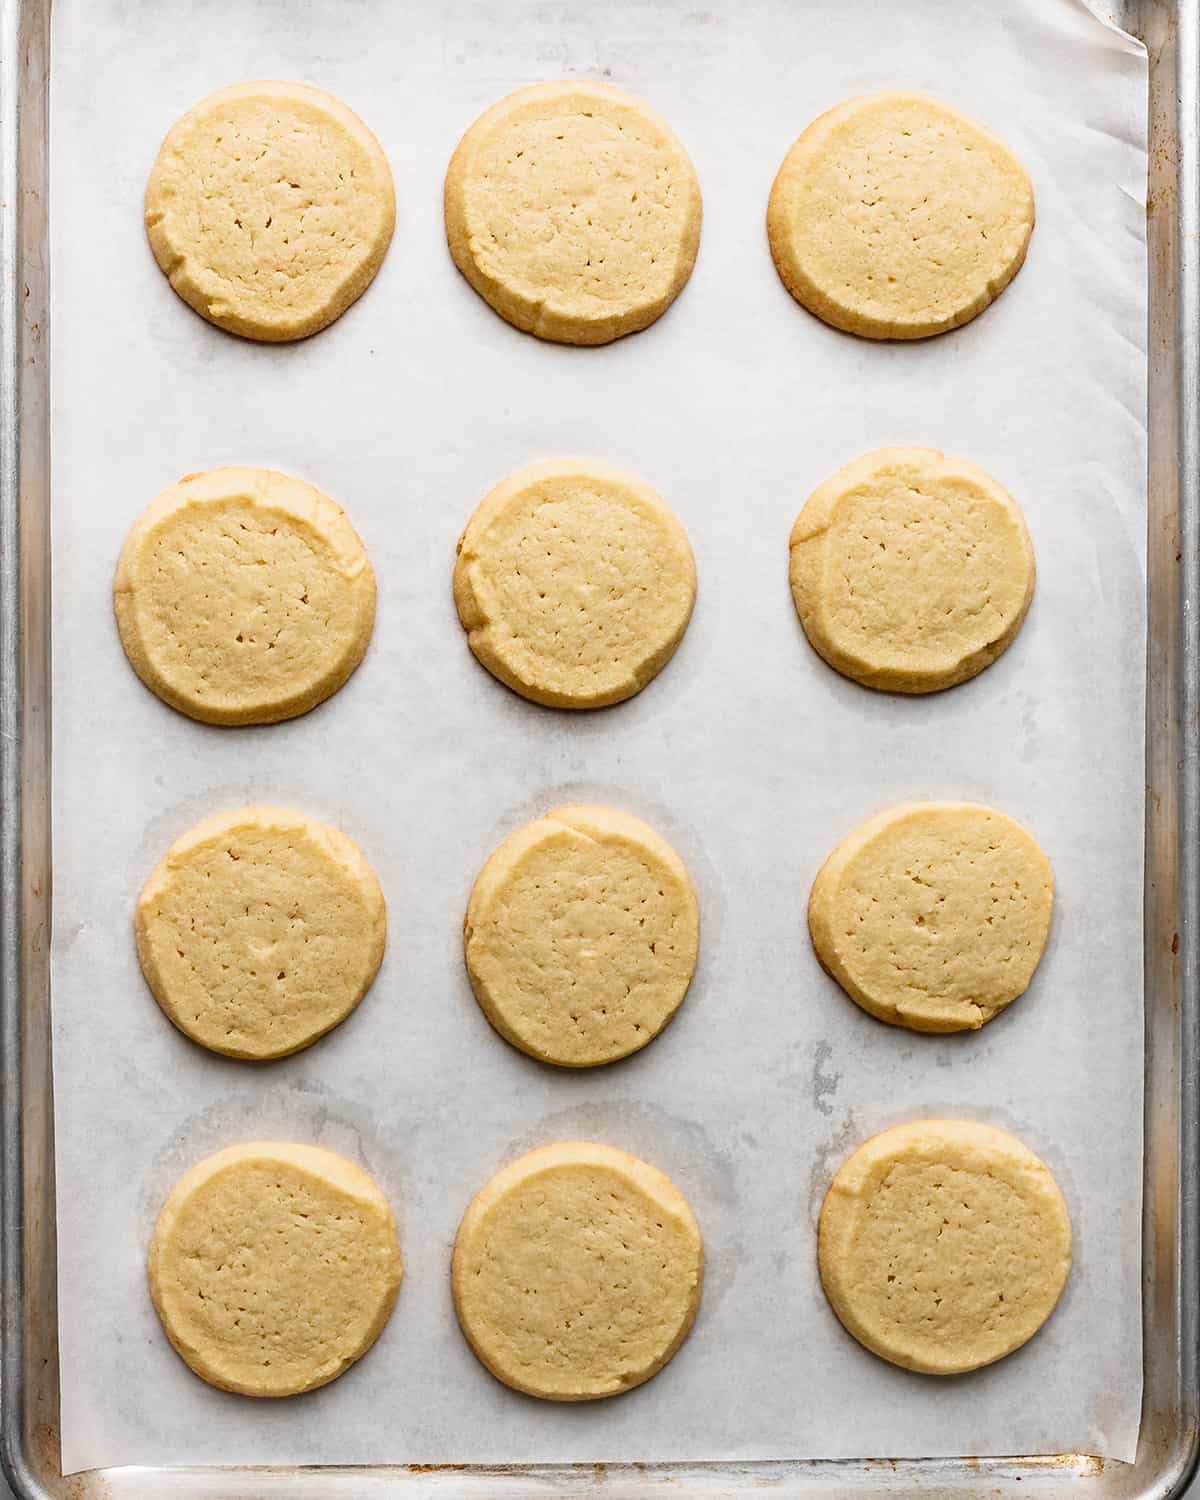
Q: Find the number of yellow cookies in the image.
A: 12